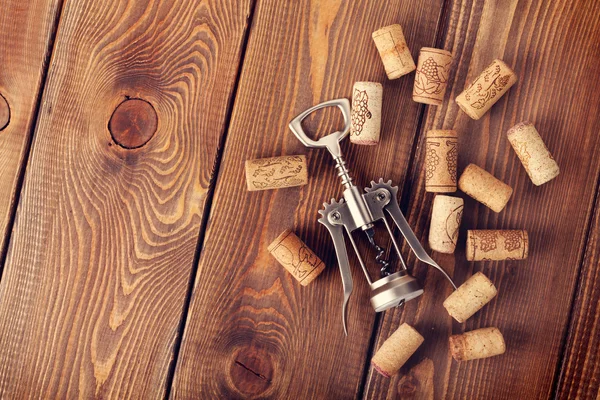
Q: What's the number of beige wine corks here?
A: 14